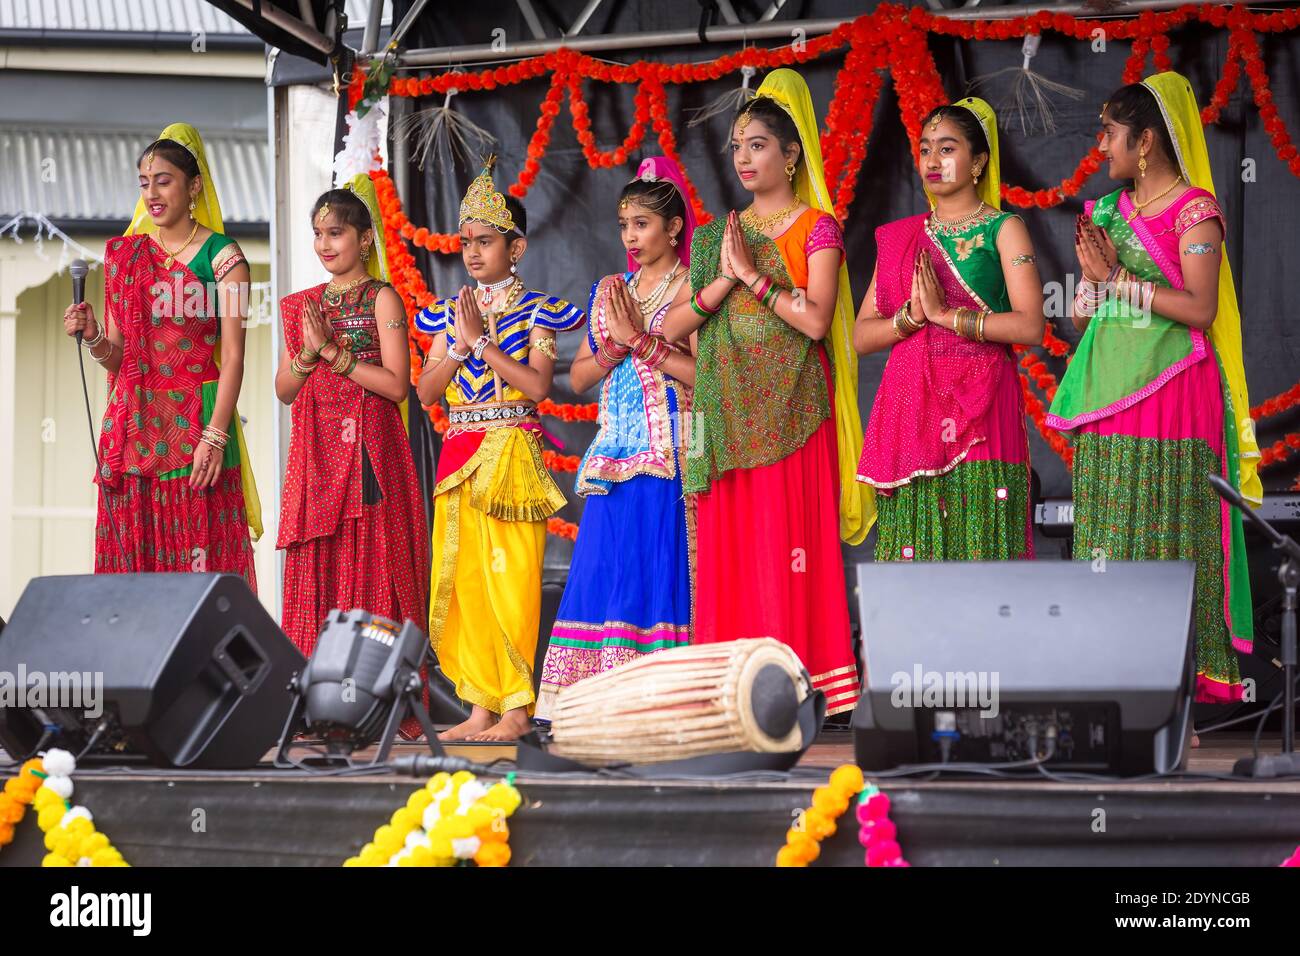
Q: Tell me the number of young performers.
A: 7